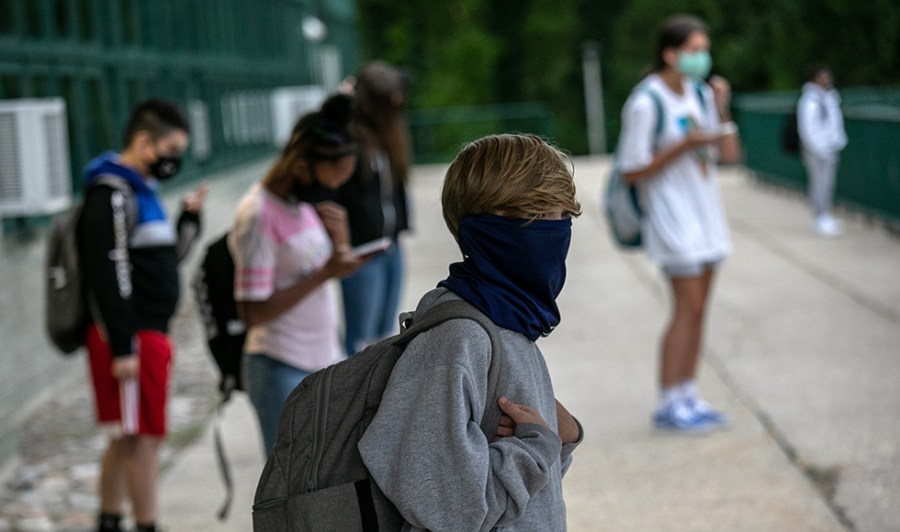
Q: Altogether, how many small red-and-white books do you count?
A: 0